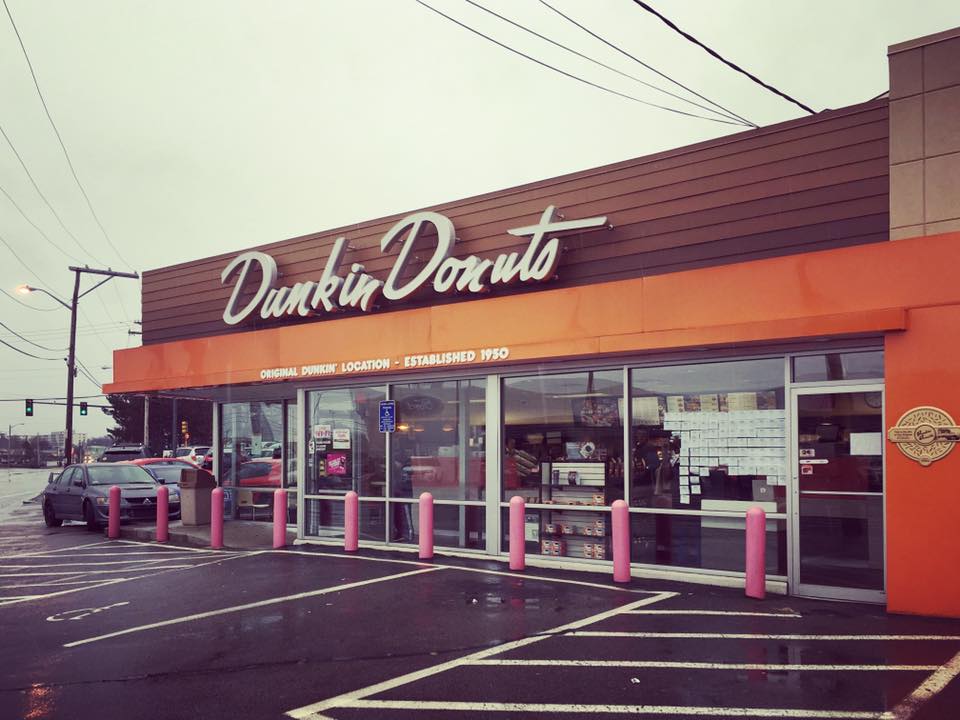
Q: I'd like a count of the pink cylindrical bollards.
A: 9